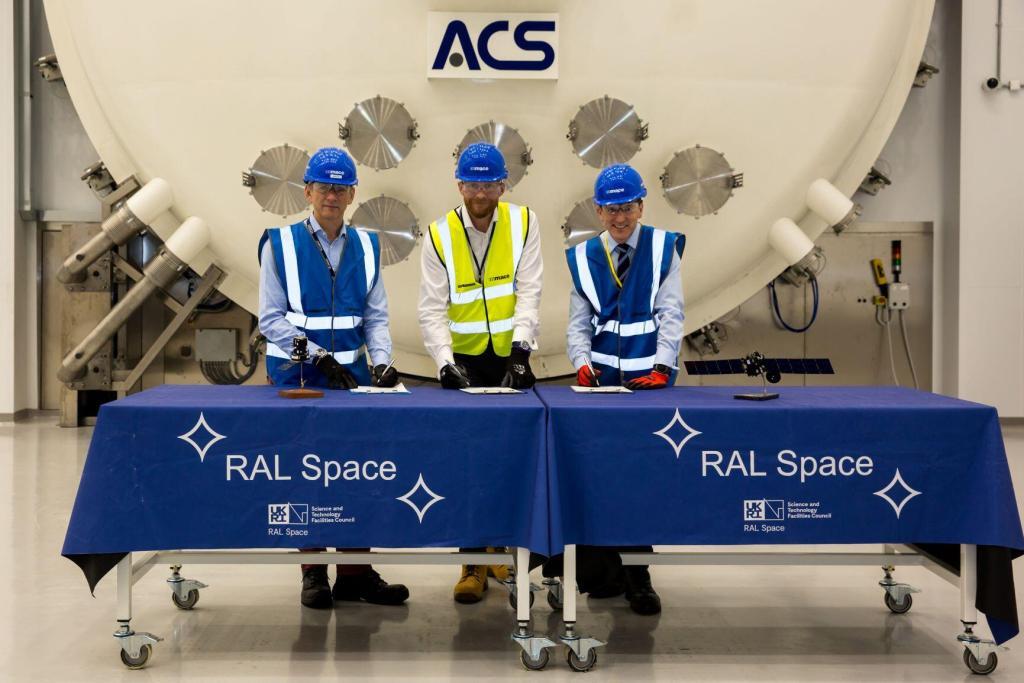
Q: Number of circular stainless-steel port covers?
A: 7